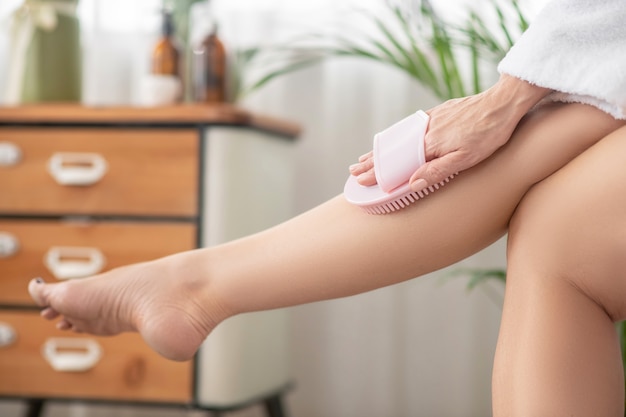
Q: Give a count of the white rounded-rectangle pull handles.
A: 3